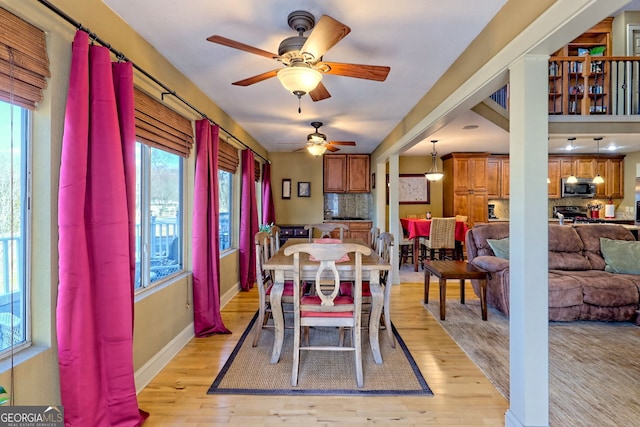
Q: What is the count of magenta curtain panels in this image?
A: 4